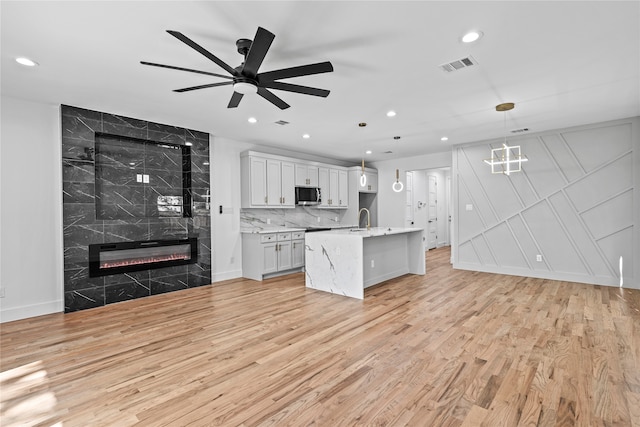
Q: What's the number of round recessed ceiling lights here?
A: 7